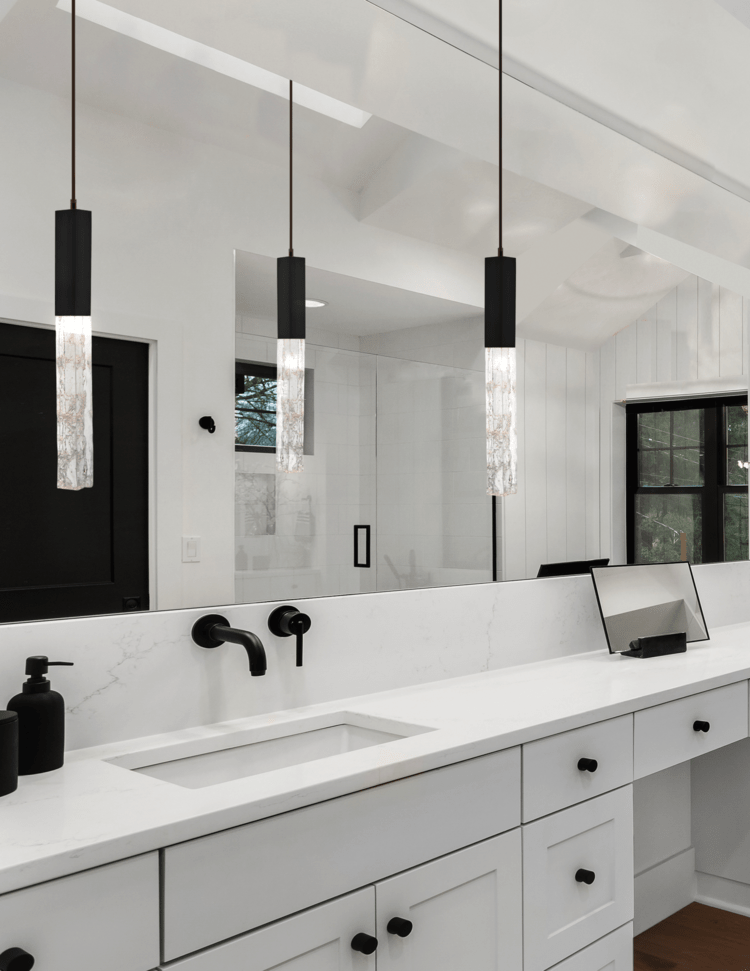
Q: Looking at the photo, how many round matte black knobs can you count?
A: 6